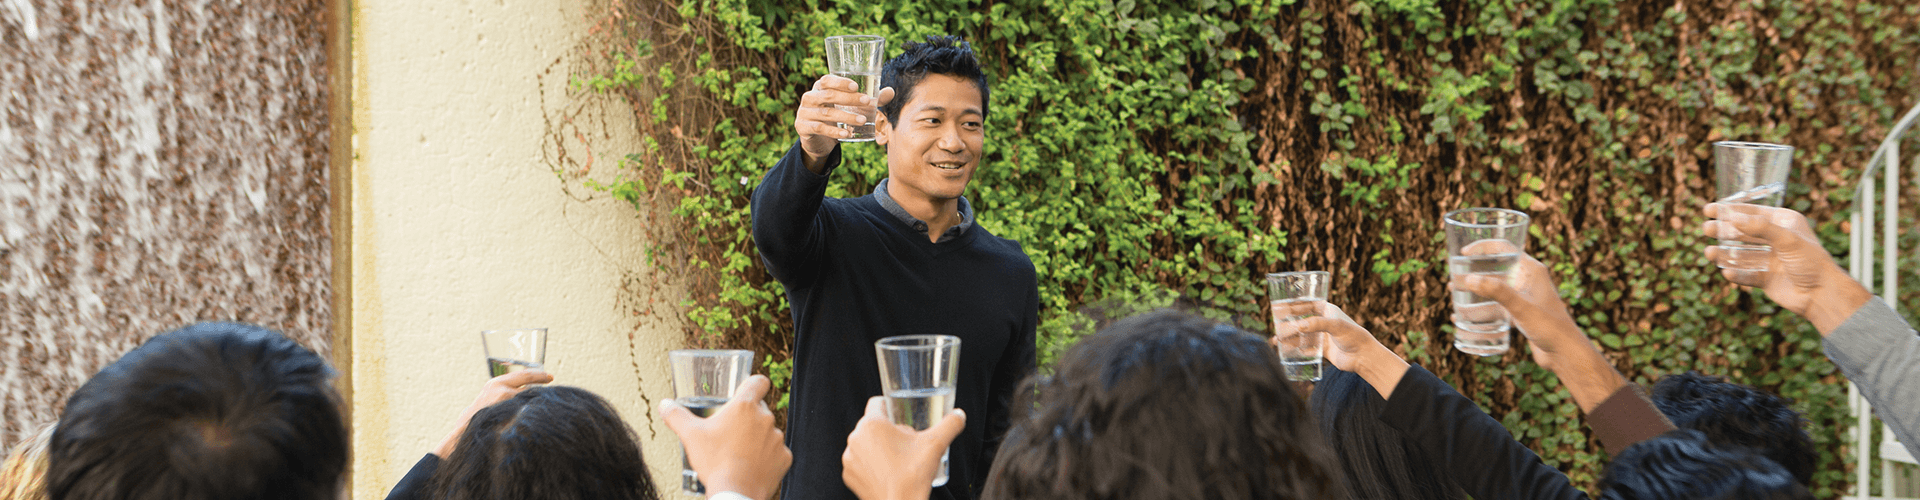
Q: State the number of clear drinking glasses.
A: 7